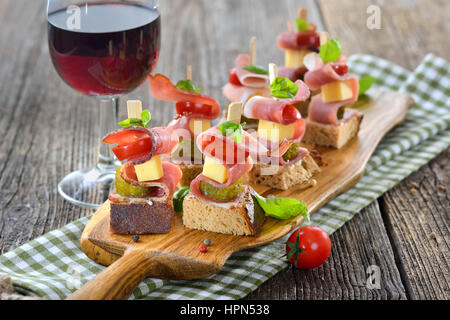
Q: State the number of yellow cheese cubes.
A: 6